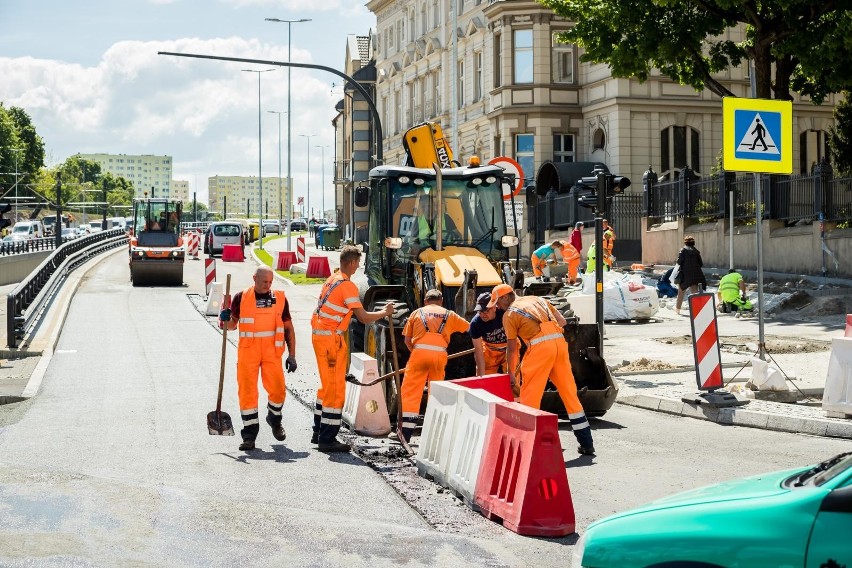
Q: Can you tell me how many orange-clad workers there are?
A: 8